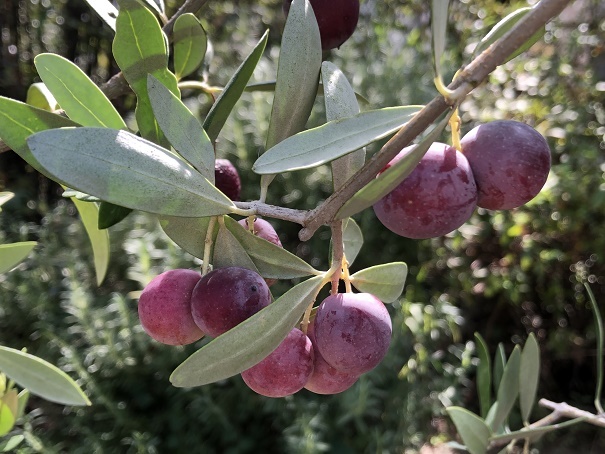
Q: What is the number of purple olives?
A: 10